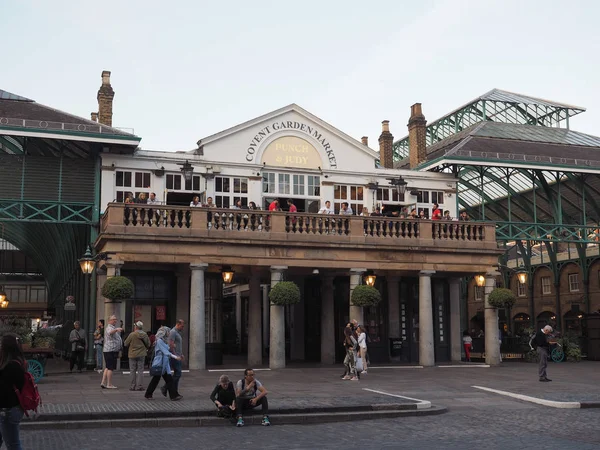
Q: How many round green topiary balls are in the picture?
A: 4